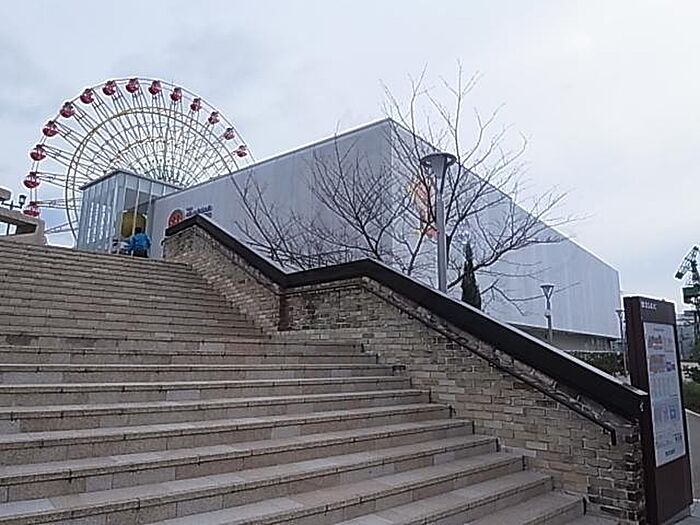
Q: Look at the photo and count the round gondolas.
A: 14